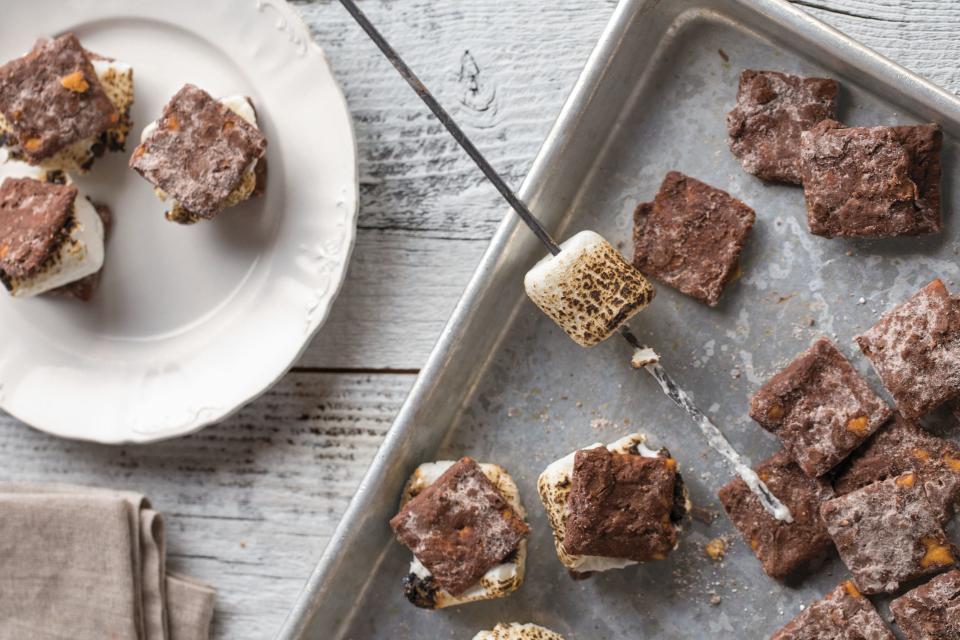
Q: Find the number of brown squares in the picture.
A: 15